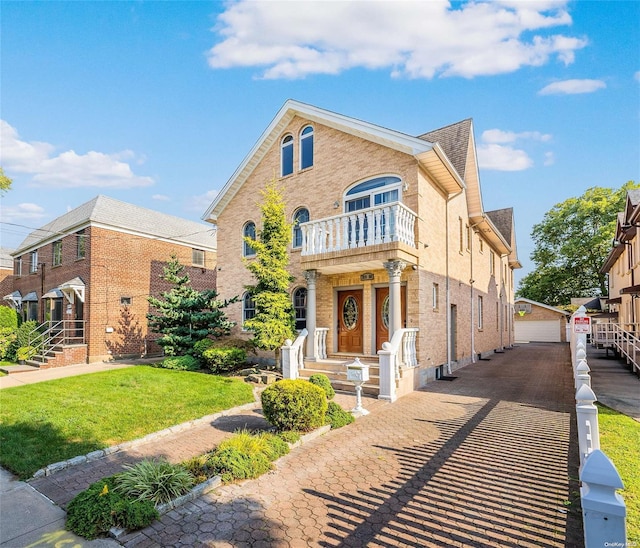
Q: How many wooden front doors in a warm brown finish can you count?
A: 2